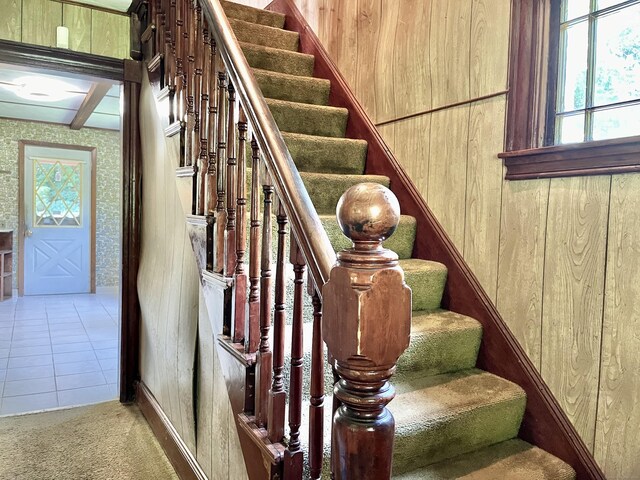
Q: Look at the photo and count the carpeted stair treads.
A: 12